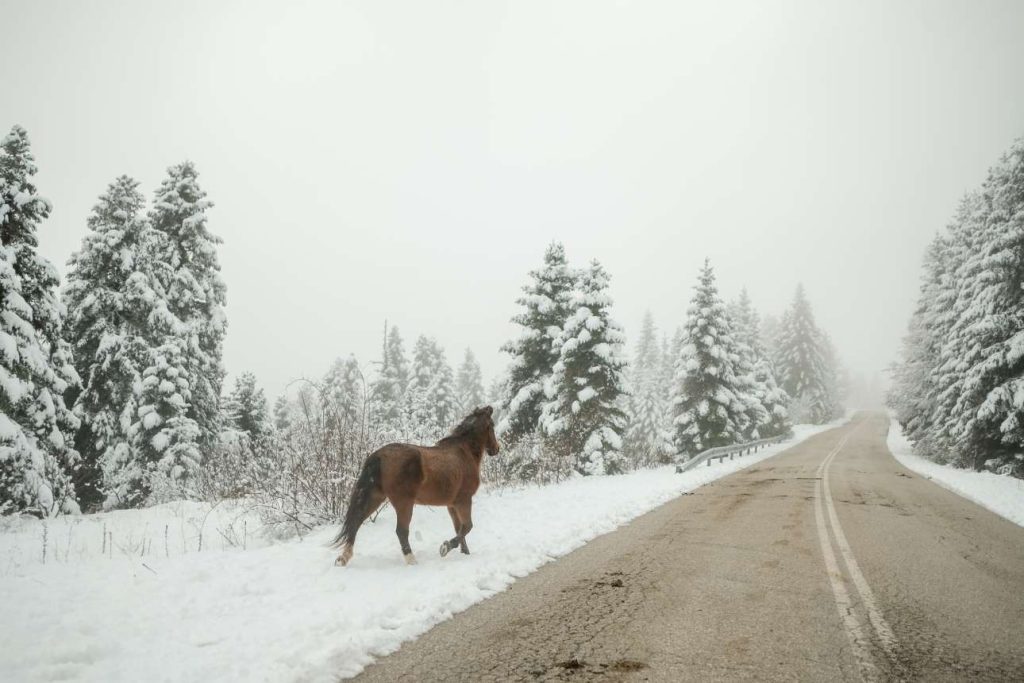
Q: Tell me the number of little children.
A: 0